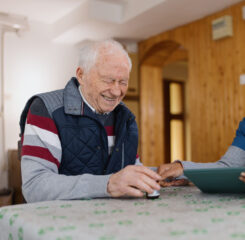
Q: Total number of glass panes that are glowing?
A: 2